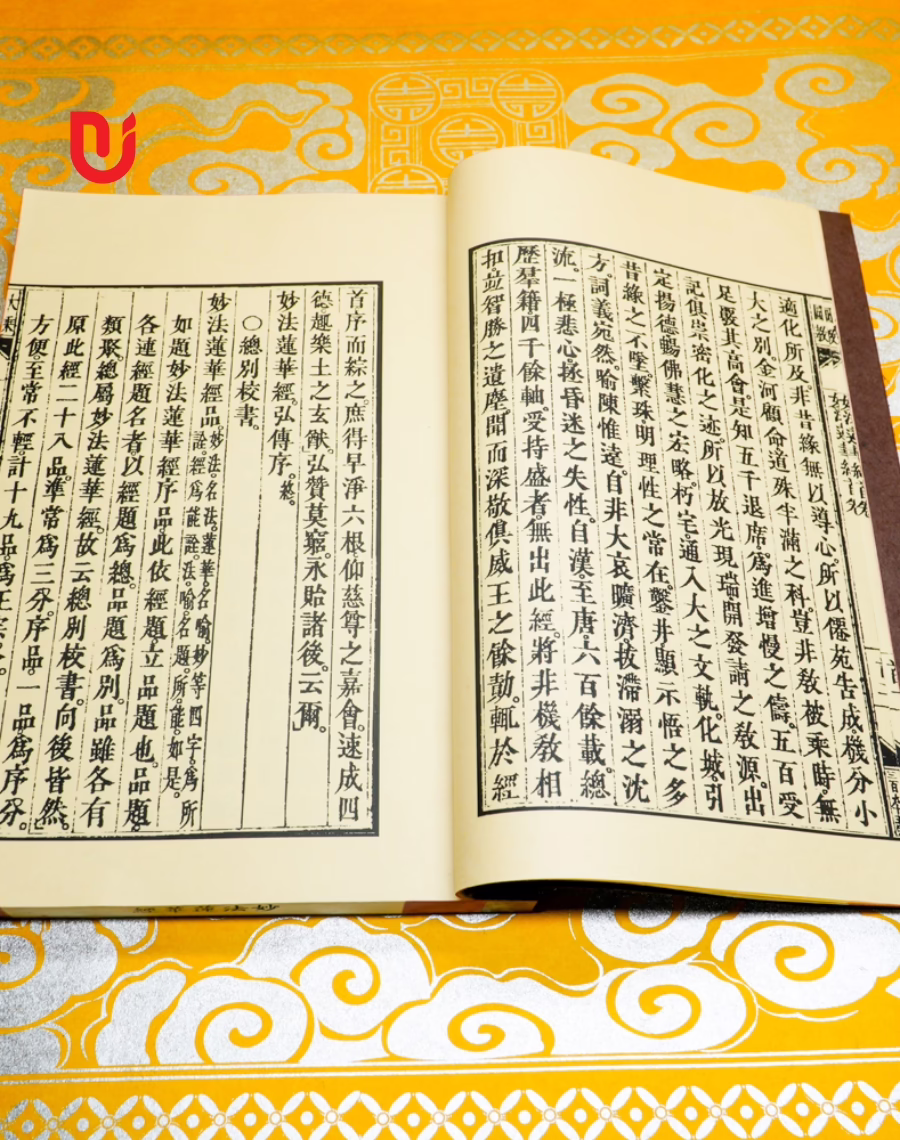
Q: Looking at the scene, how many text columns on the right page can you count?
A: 10